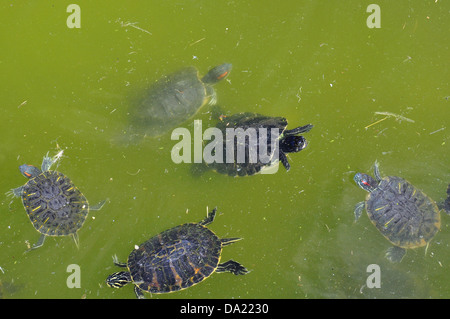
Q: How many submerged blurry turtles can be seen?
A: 1